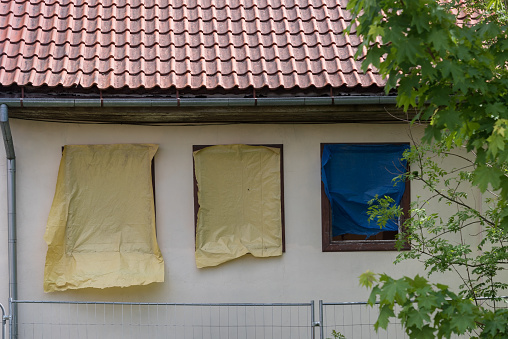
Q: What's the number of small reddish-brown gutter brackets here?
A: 5